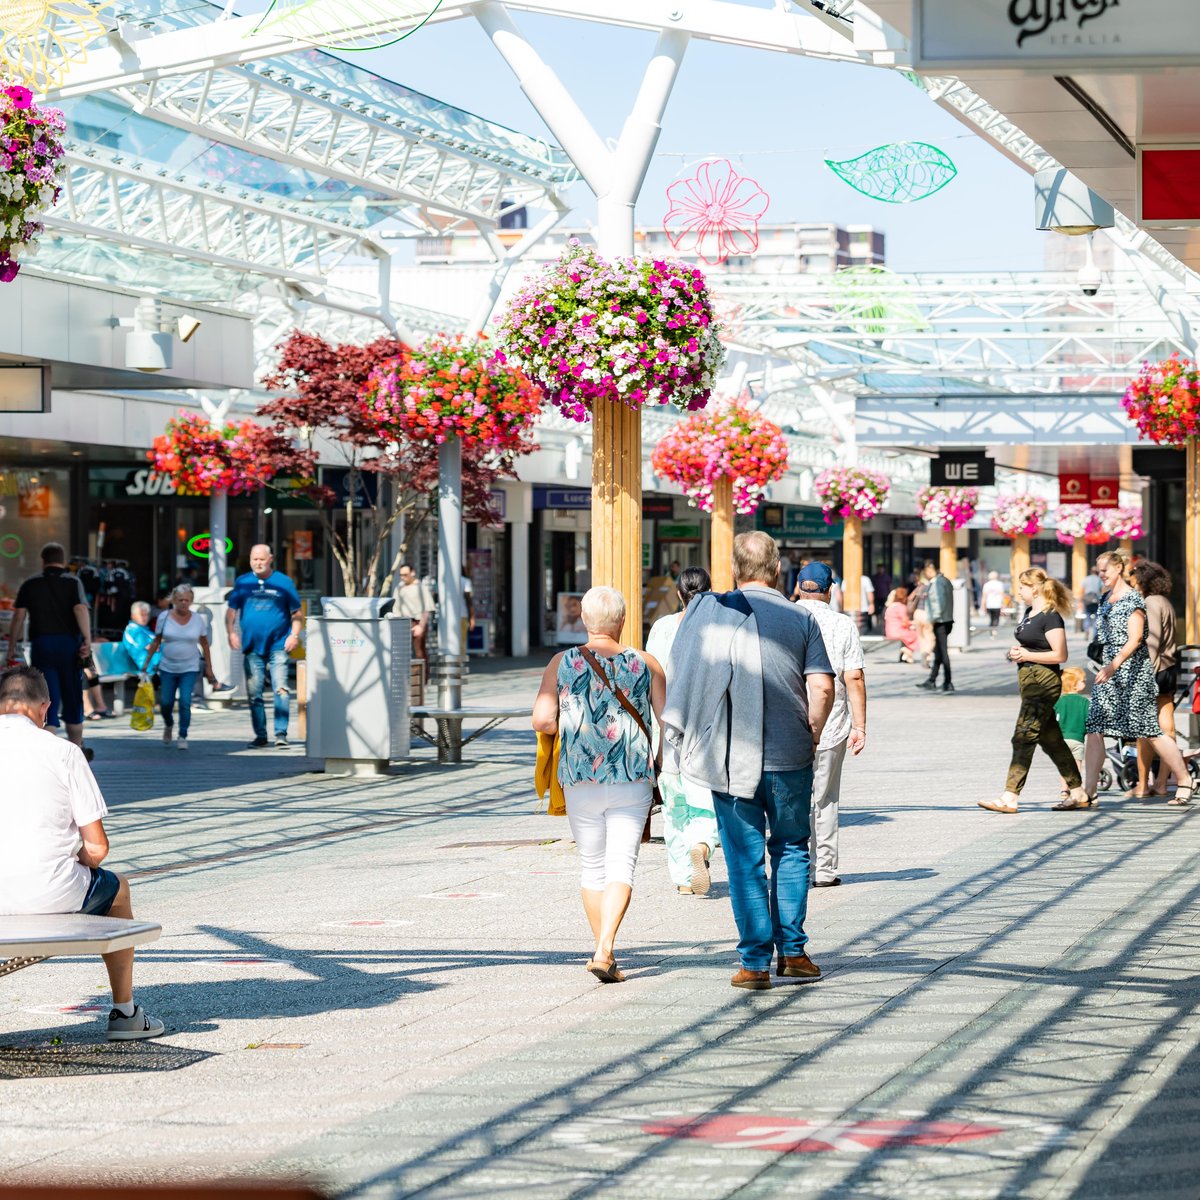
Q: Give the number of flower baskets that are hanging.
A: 11